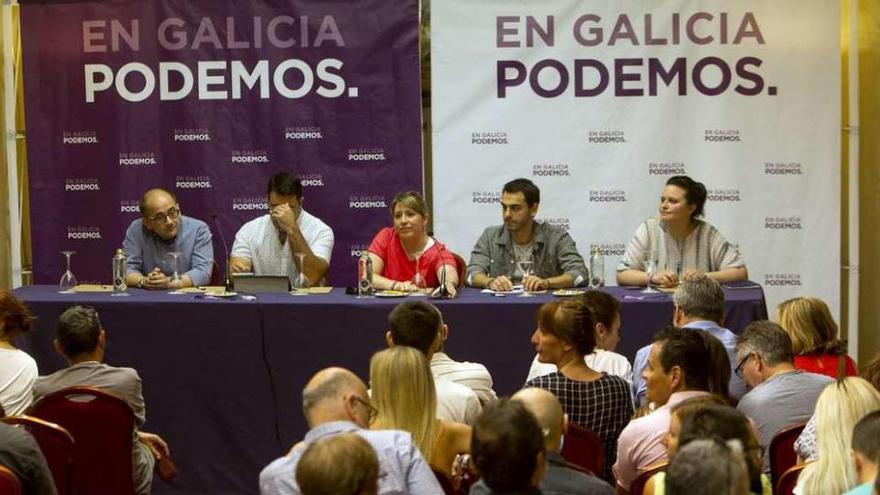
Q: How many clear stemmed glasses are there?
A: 6